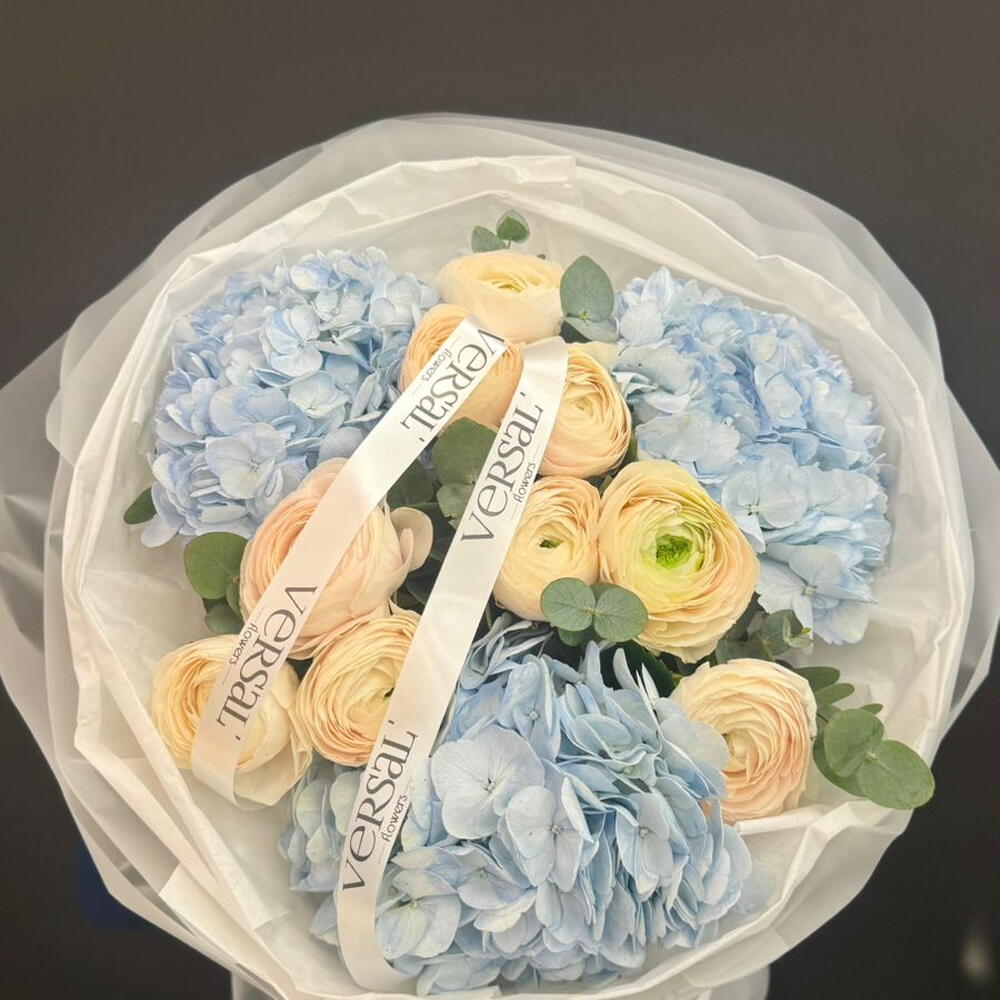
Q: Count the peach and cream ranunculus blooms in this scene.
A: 9